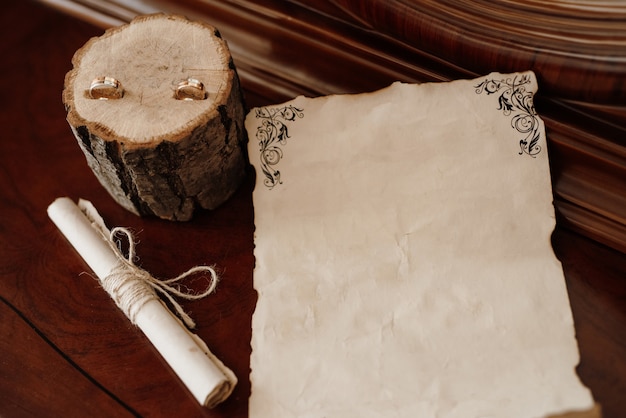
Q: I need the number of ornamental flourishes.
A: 2